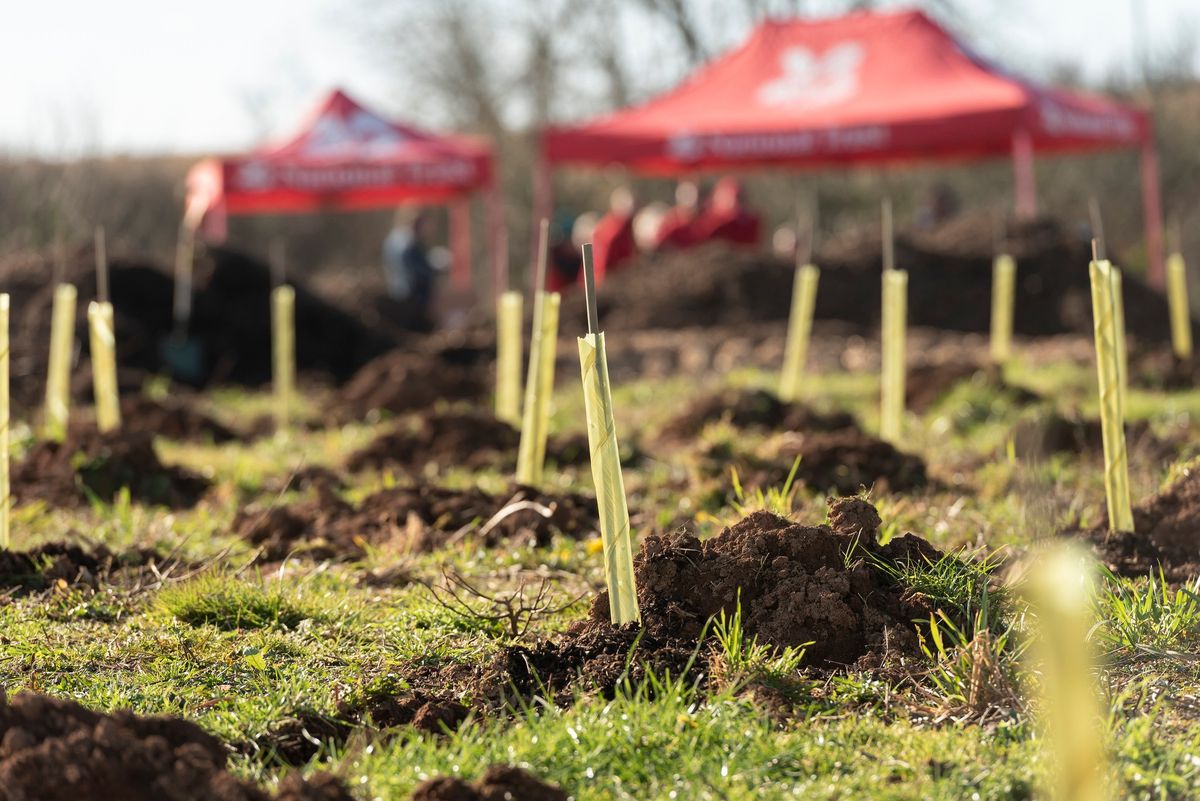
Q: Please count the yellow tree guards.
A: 14